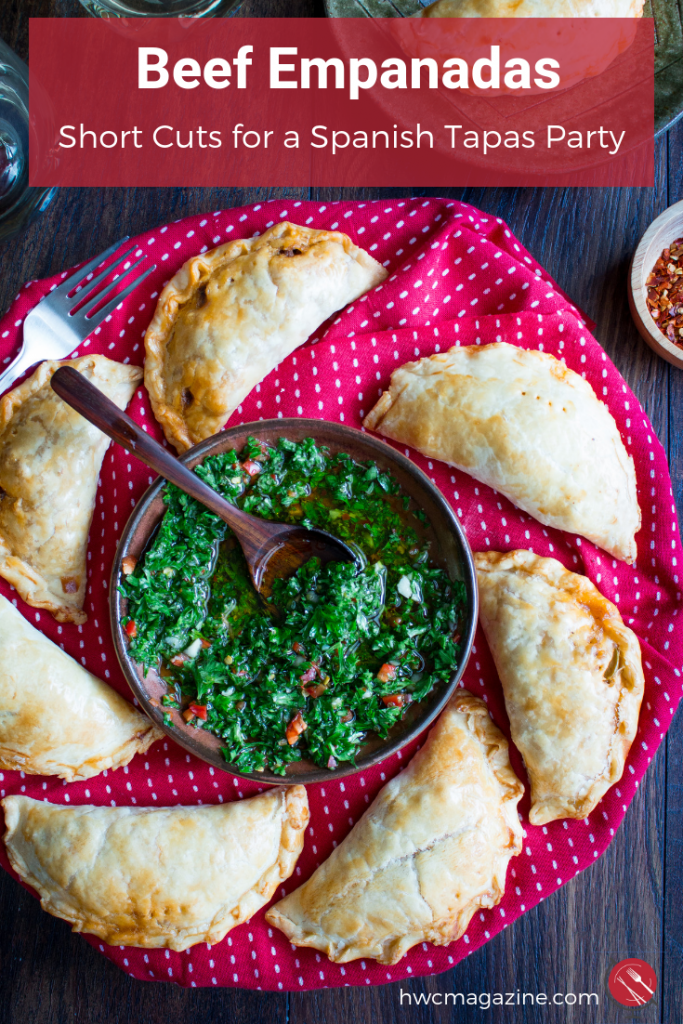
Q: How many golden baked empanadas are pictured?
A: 8